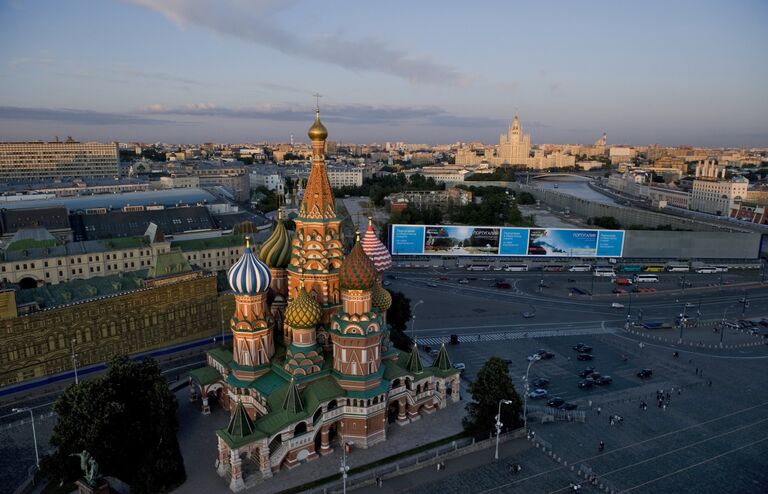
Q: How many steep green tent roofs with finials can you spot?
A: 4